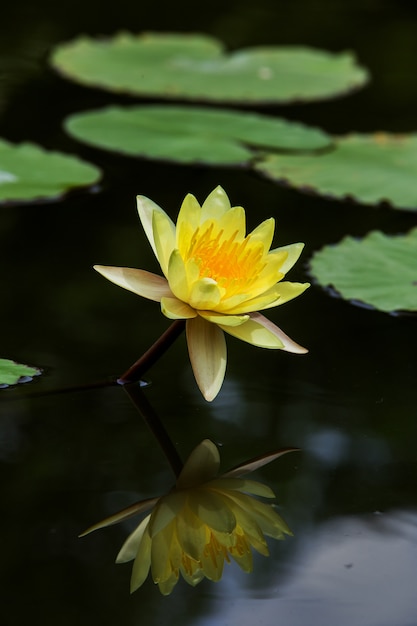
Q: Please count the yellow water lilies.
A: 1